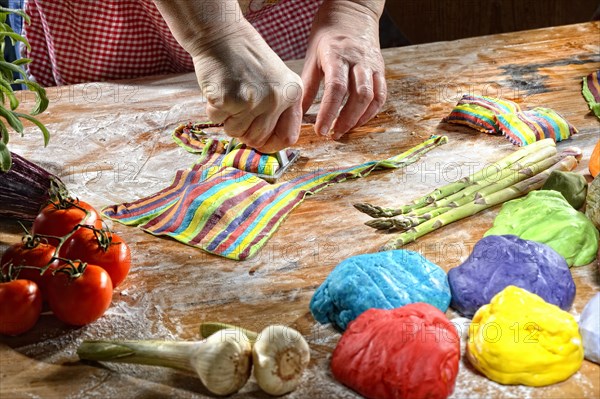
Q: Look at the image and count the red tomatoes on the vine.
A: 5